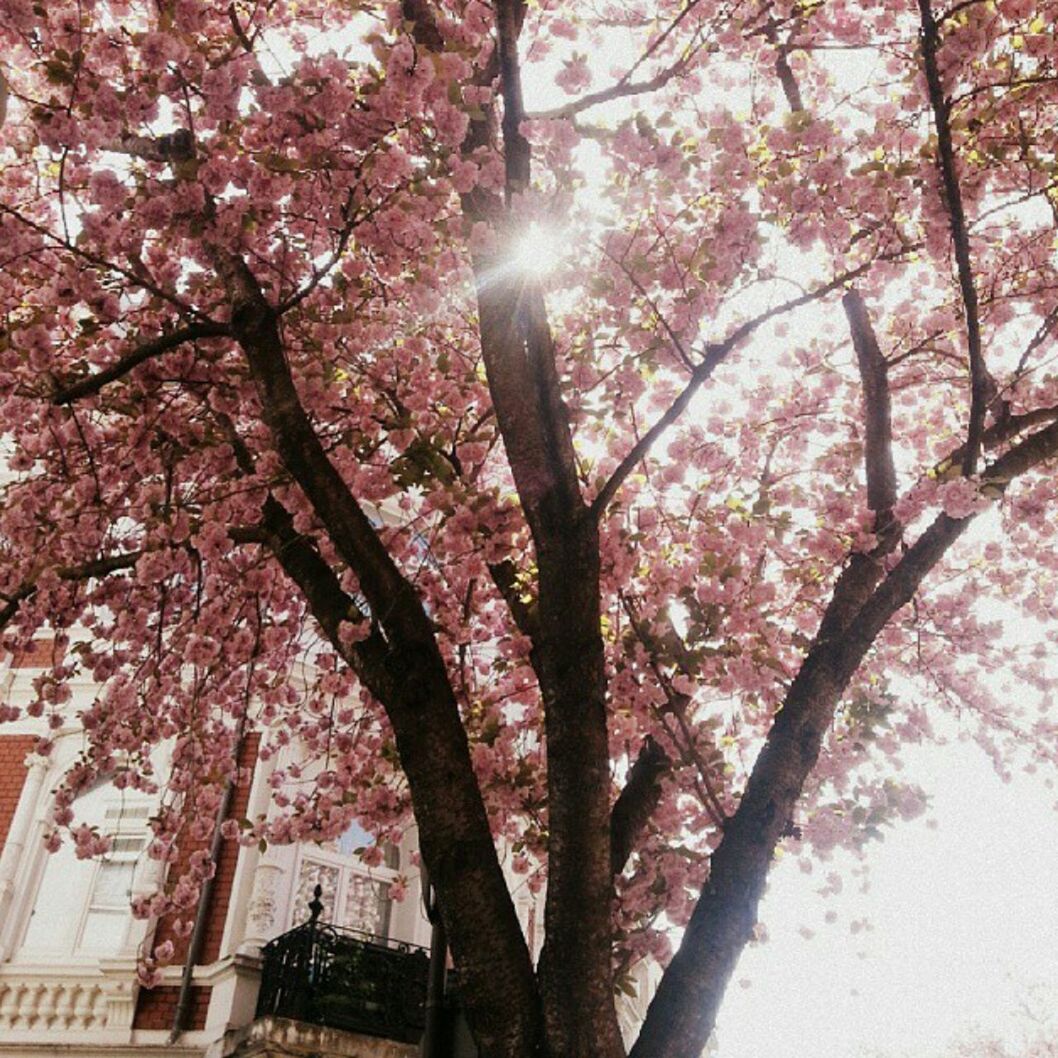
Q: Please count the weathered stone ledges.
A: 1